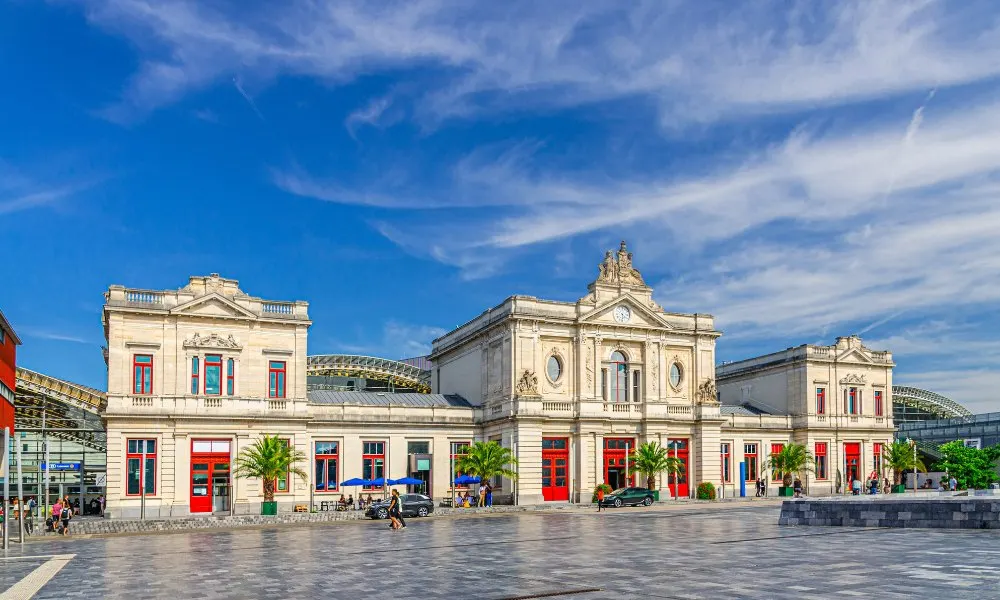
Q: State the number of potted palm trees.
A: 5